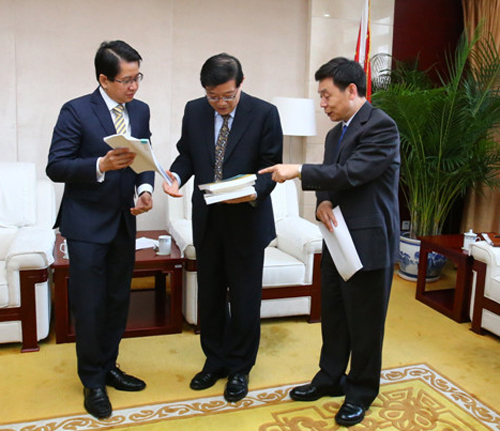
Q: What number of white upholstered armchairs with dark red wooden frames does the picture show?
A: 3